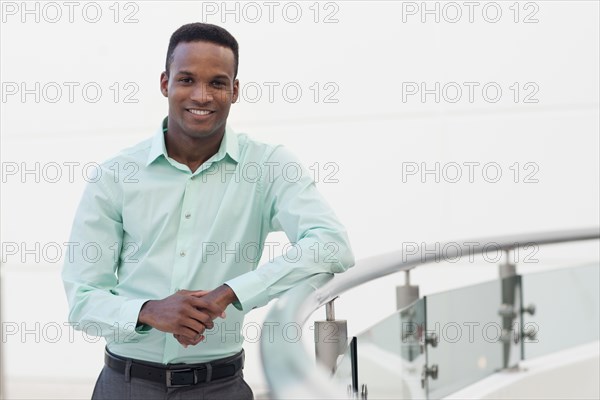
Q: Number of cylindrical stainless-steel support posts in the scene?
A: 3